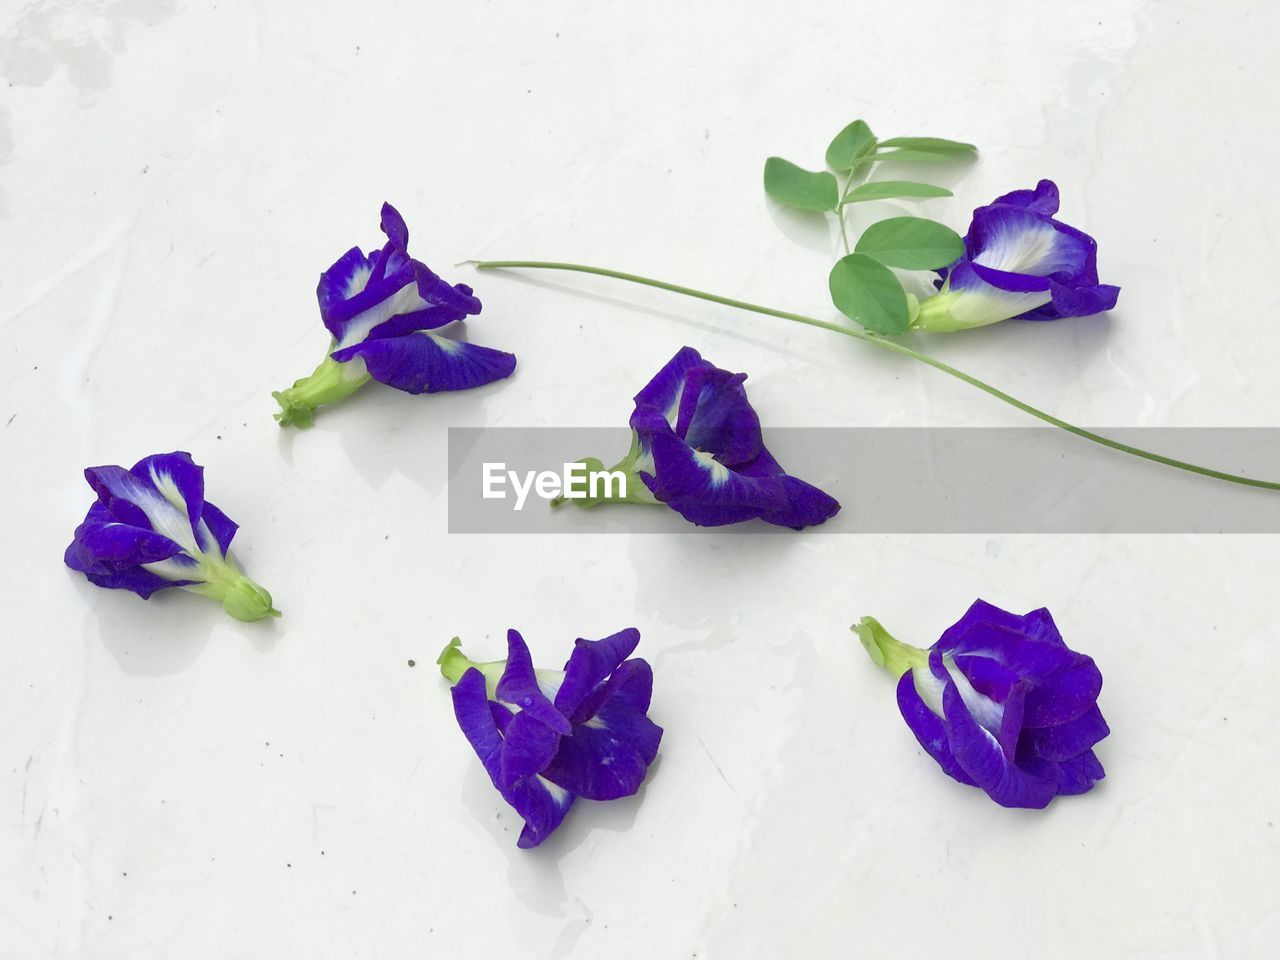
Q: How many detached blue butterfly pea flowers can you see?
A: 5